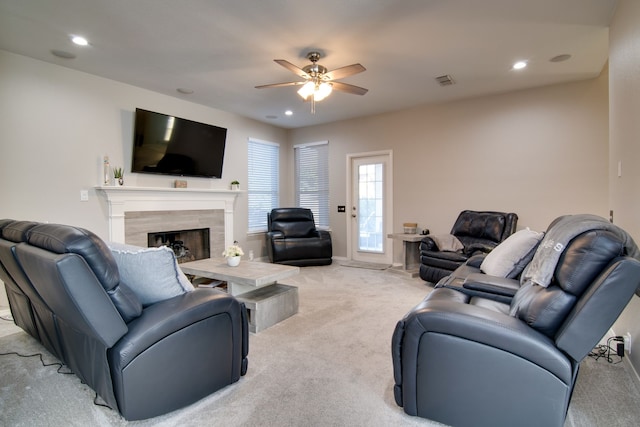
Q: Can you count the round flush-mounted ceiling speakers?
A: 4